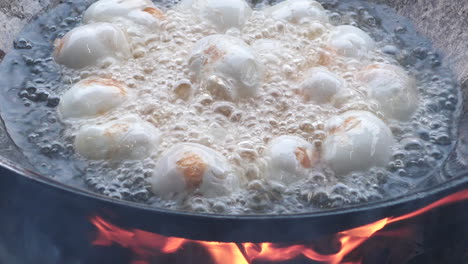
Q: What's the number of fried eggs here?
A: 13